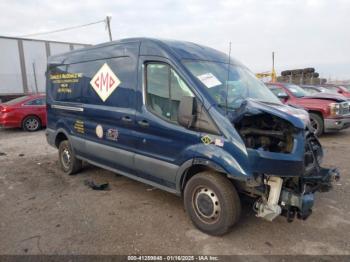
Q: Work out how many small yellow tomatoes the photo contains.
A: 0